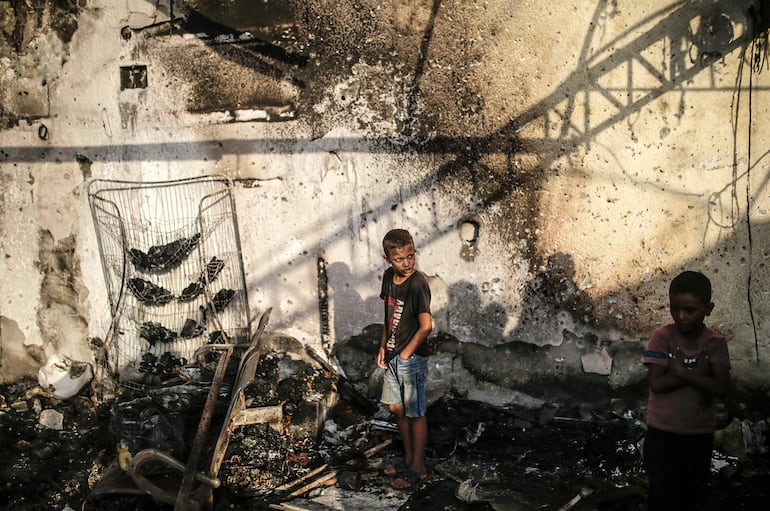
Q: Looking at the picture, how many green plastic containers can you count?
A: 0